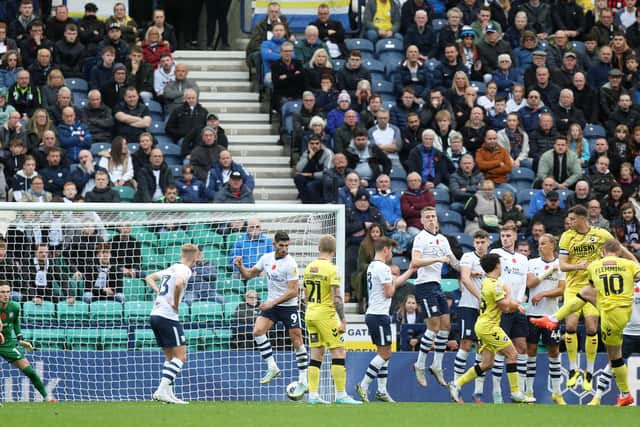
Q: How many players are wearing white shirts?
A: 8